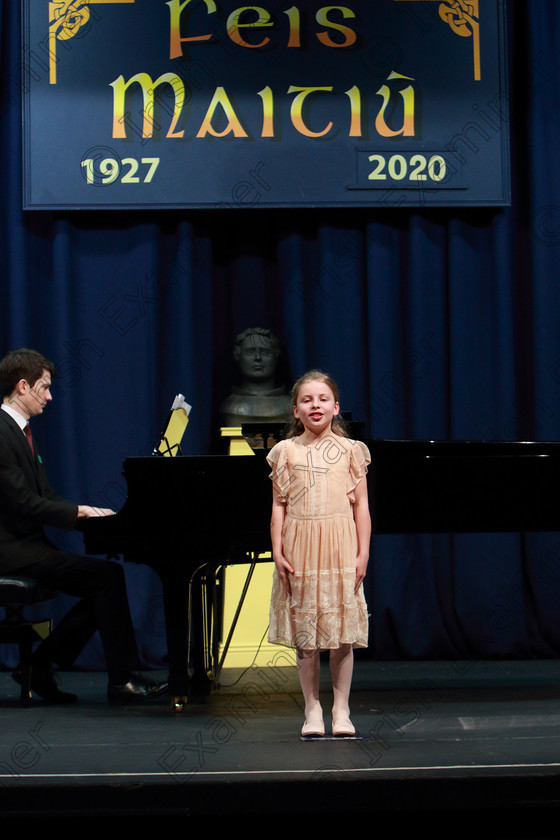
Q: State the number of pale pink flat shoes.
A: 2